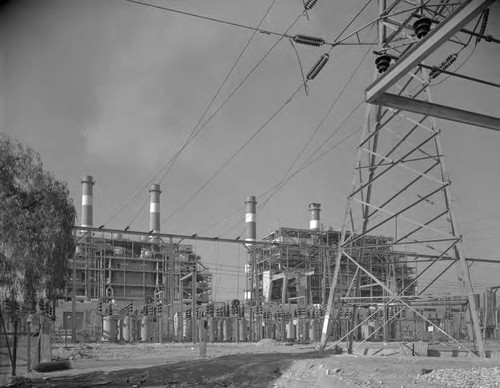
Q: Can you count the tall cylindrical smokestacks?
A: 4